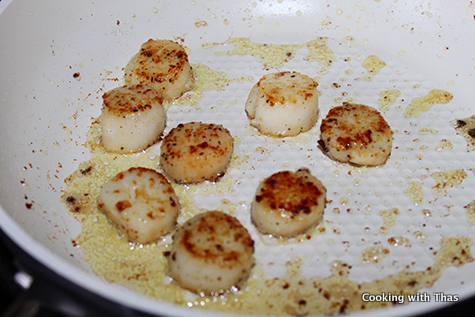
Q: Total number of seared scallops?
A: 8